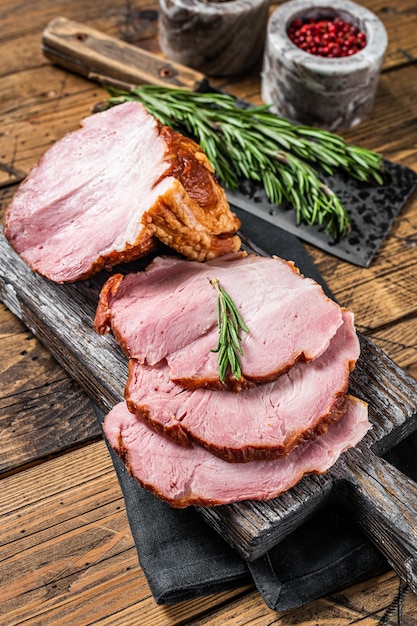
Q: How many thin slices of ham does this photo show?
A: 3